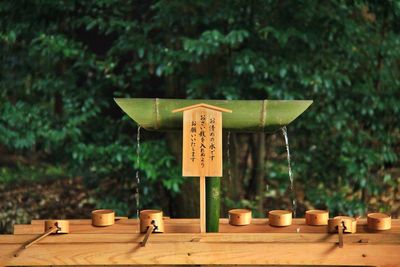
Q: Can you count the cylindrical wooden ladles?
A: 8